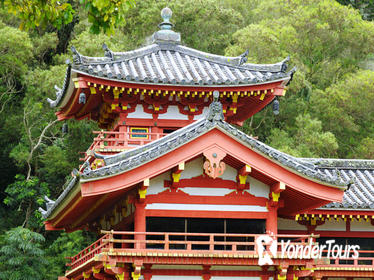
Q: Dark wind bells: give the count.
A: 3